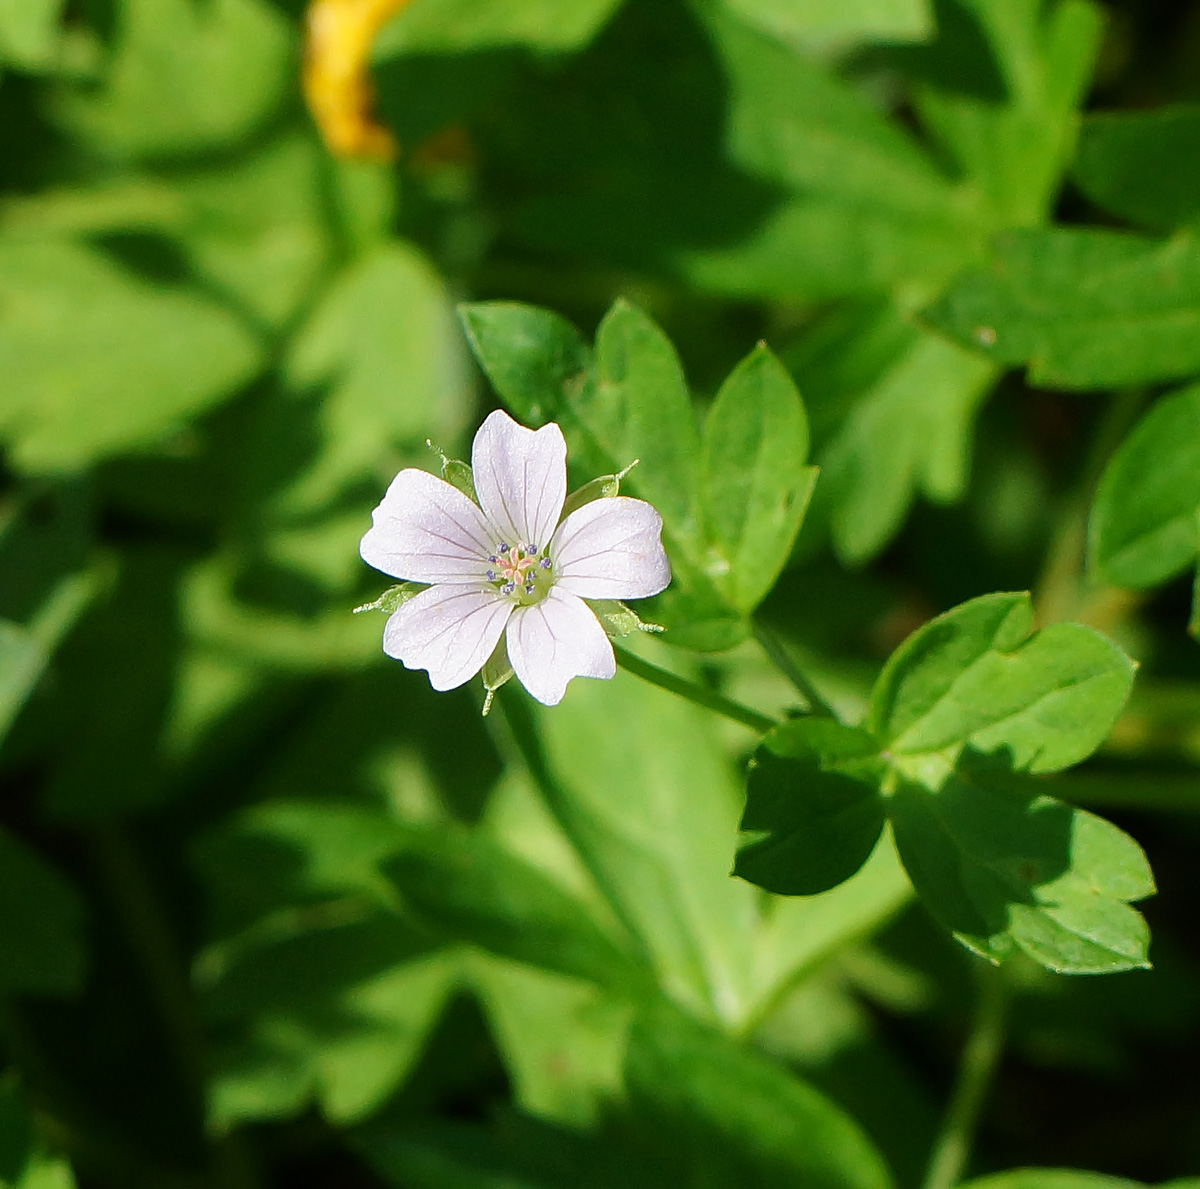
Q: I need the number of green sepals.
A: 5